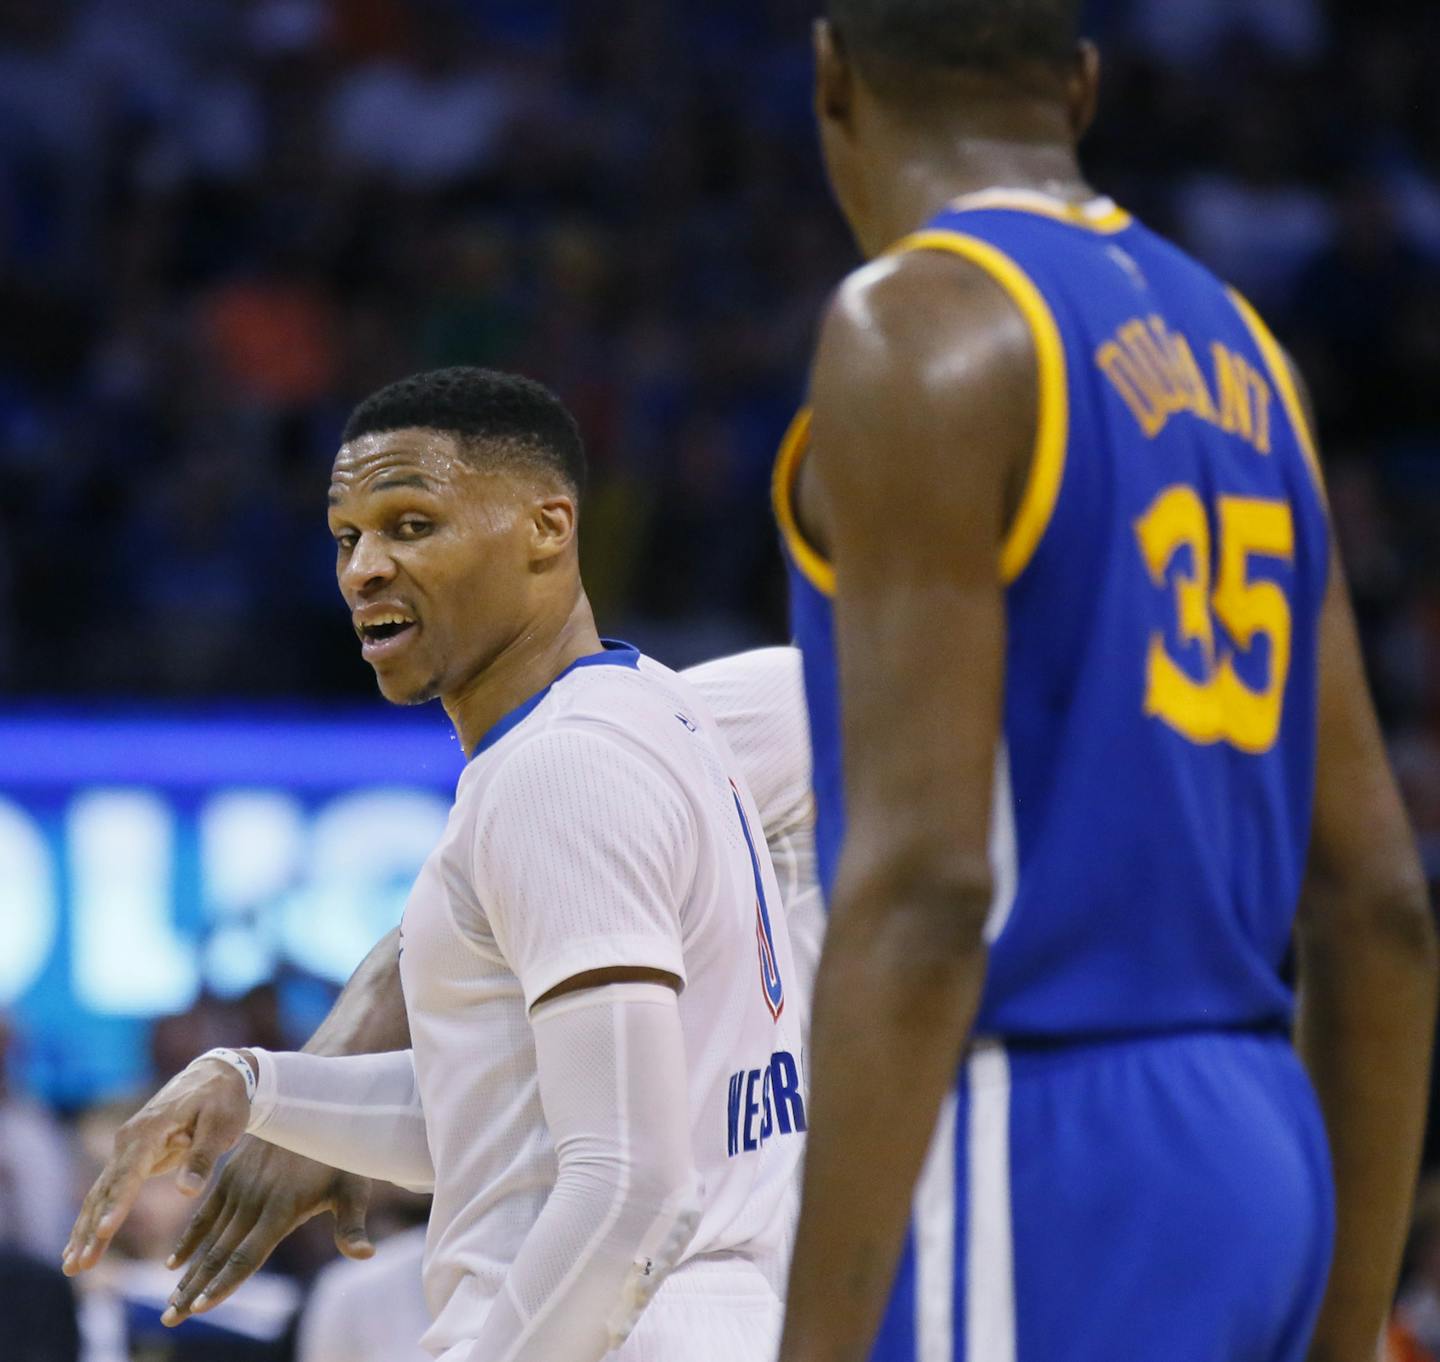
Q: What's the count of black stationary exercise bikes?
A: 0